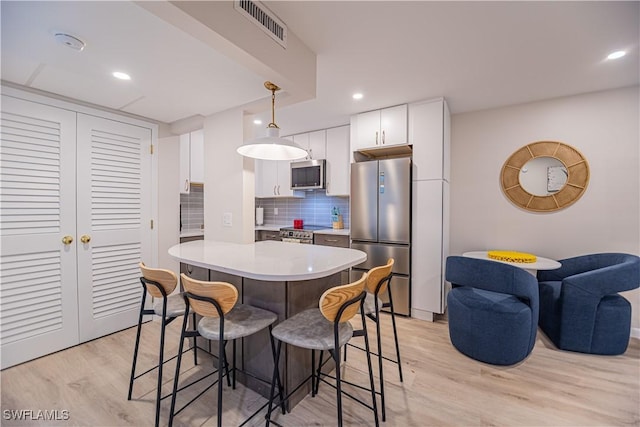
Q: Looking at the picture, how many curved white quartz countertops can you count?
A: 1